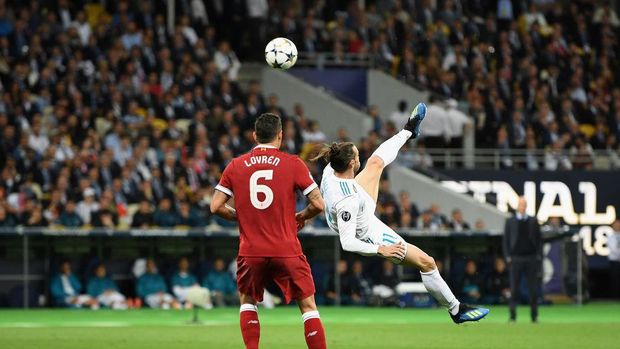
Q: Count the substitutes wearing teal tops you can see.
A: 5